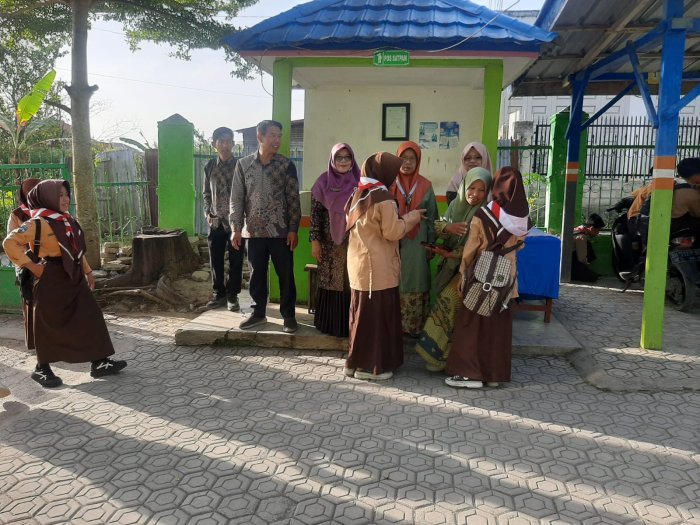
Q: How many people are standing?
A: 10